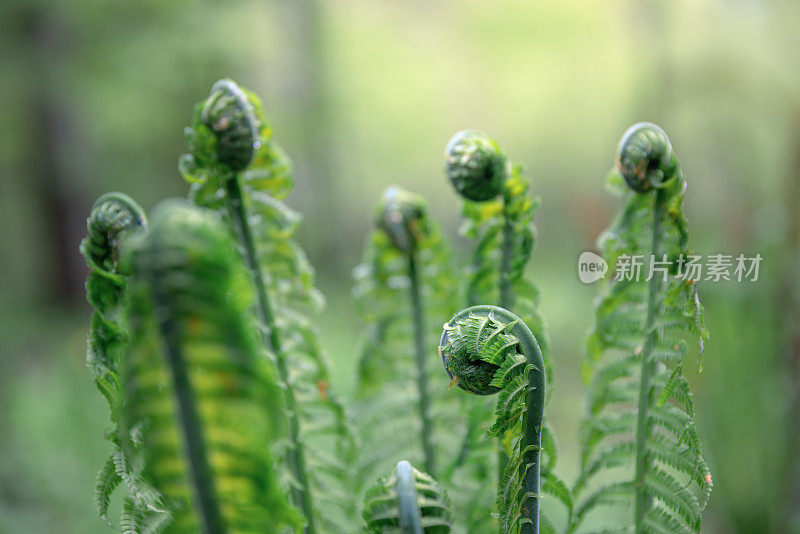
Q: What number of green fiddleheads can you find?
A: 8